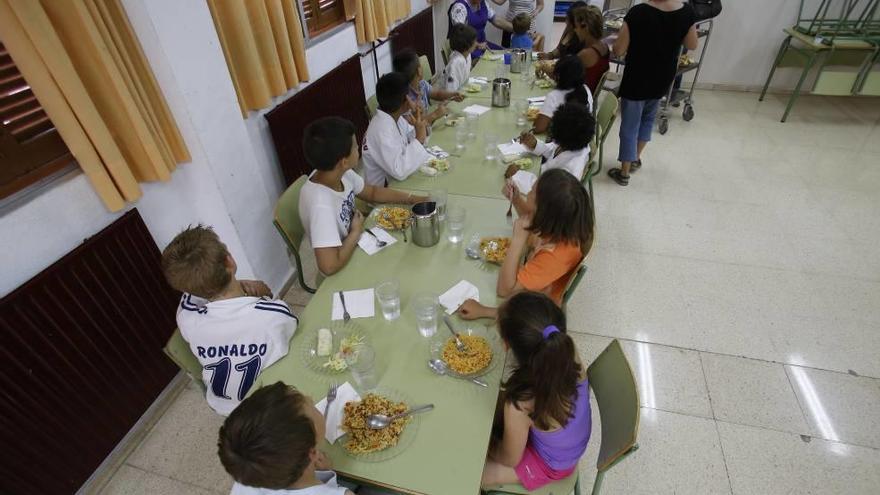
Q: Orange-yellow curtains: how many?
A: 3